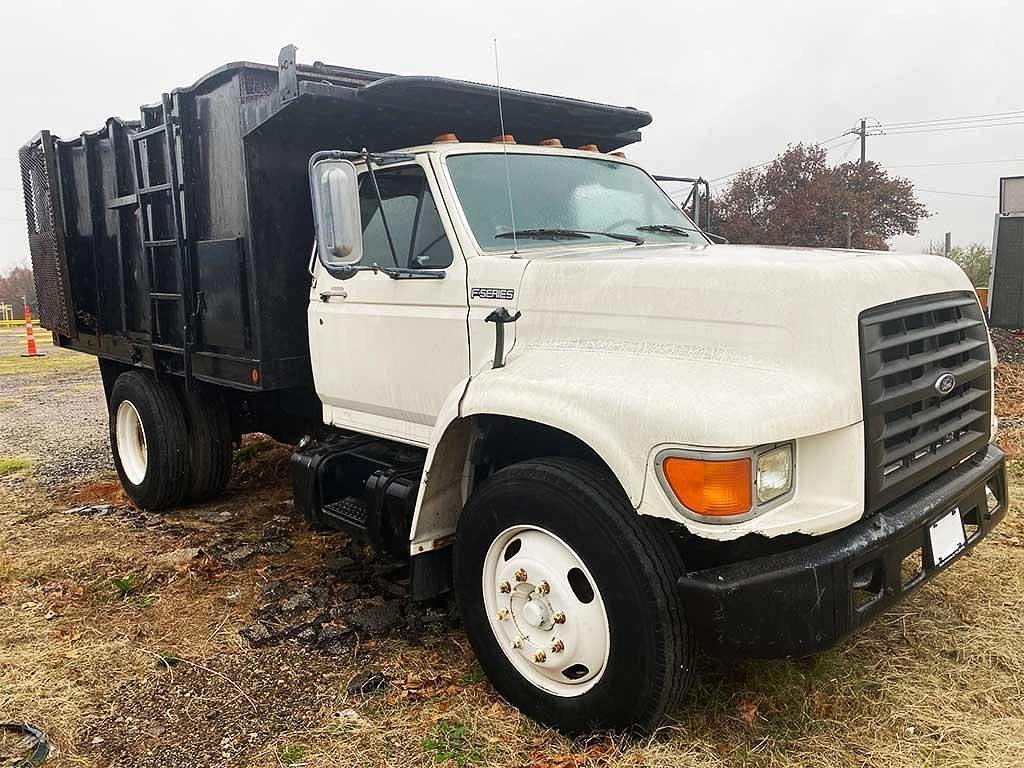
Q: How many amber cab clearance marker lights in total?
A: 5